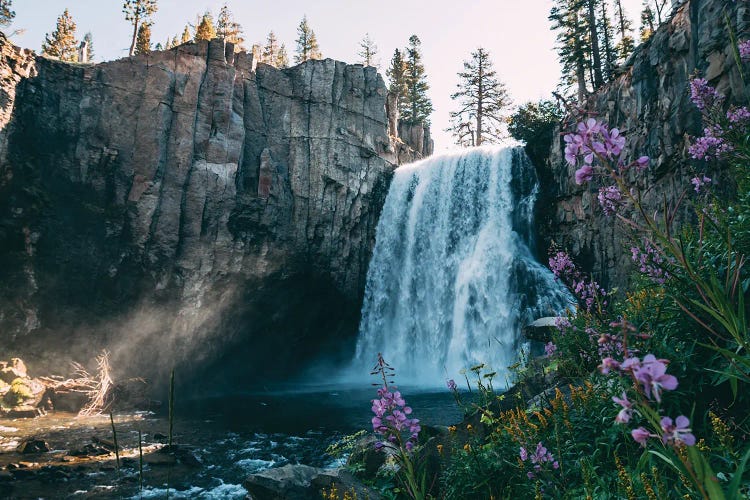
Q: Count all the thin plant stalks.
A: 3